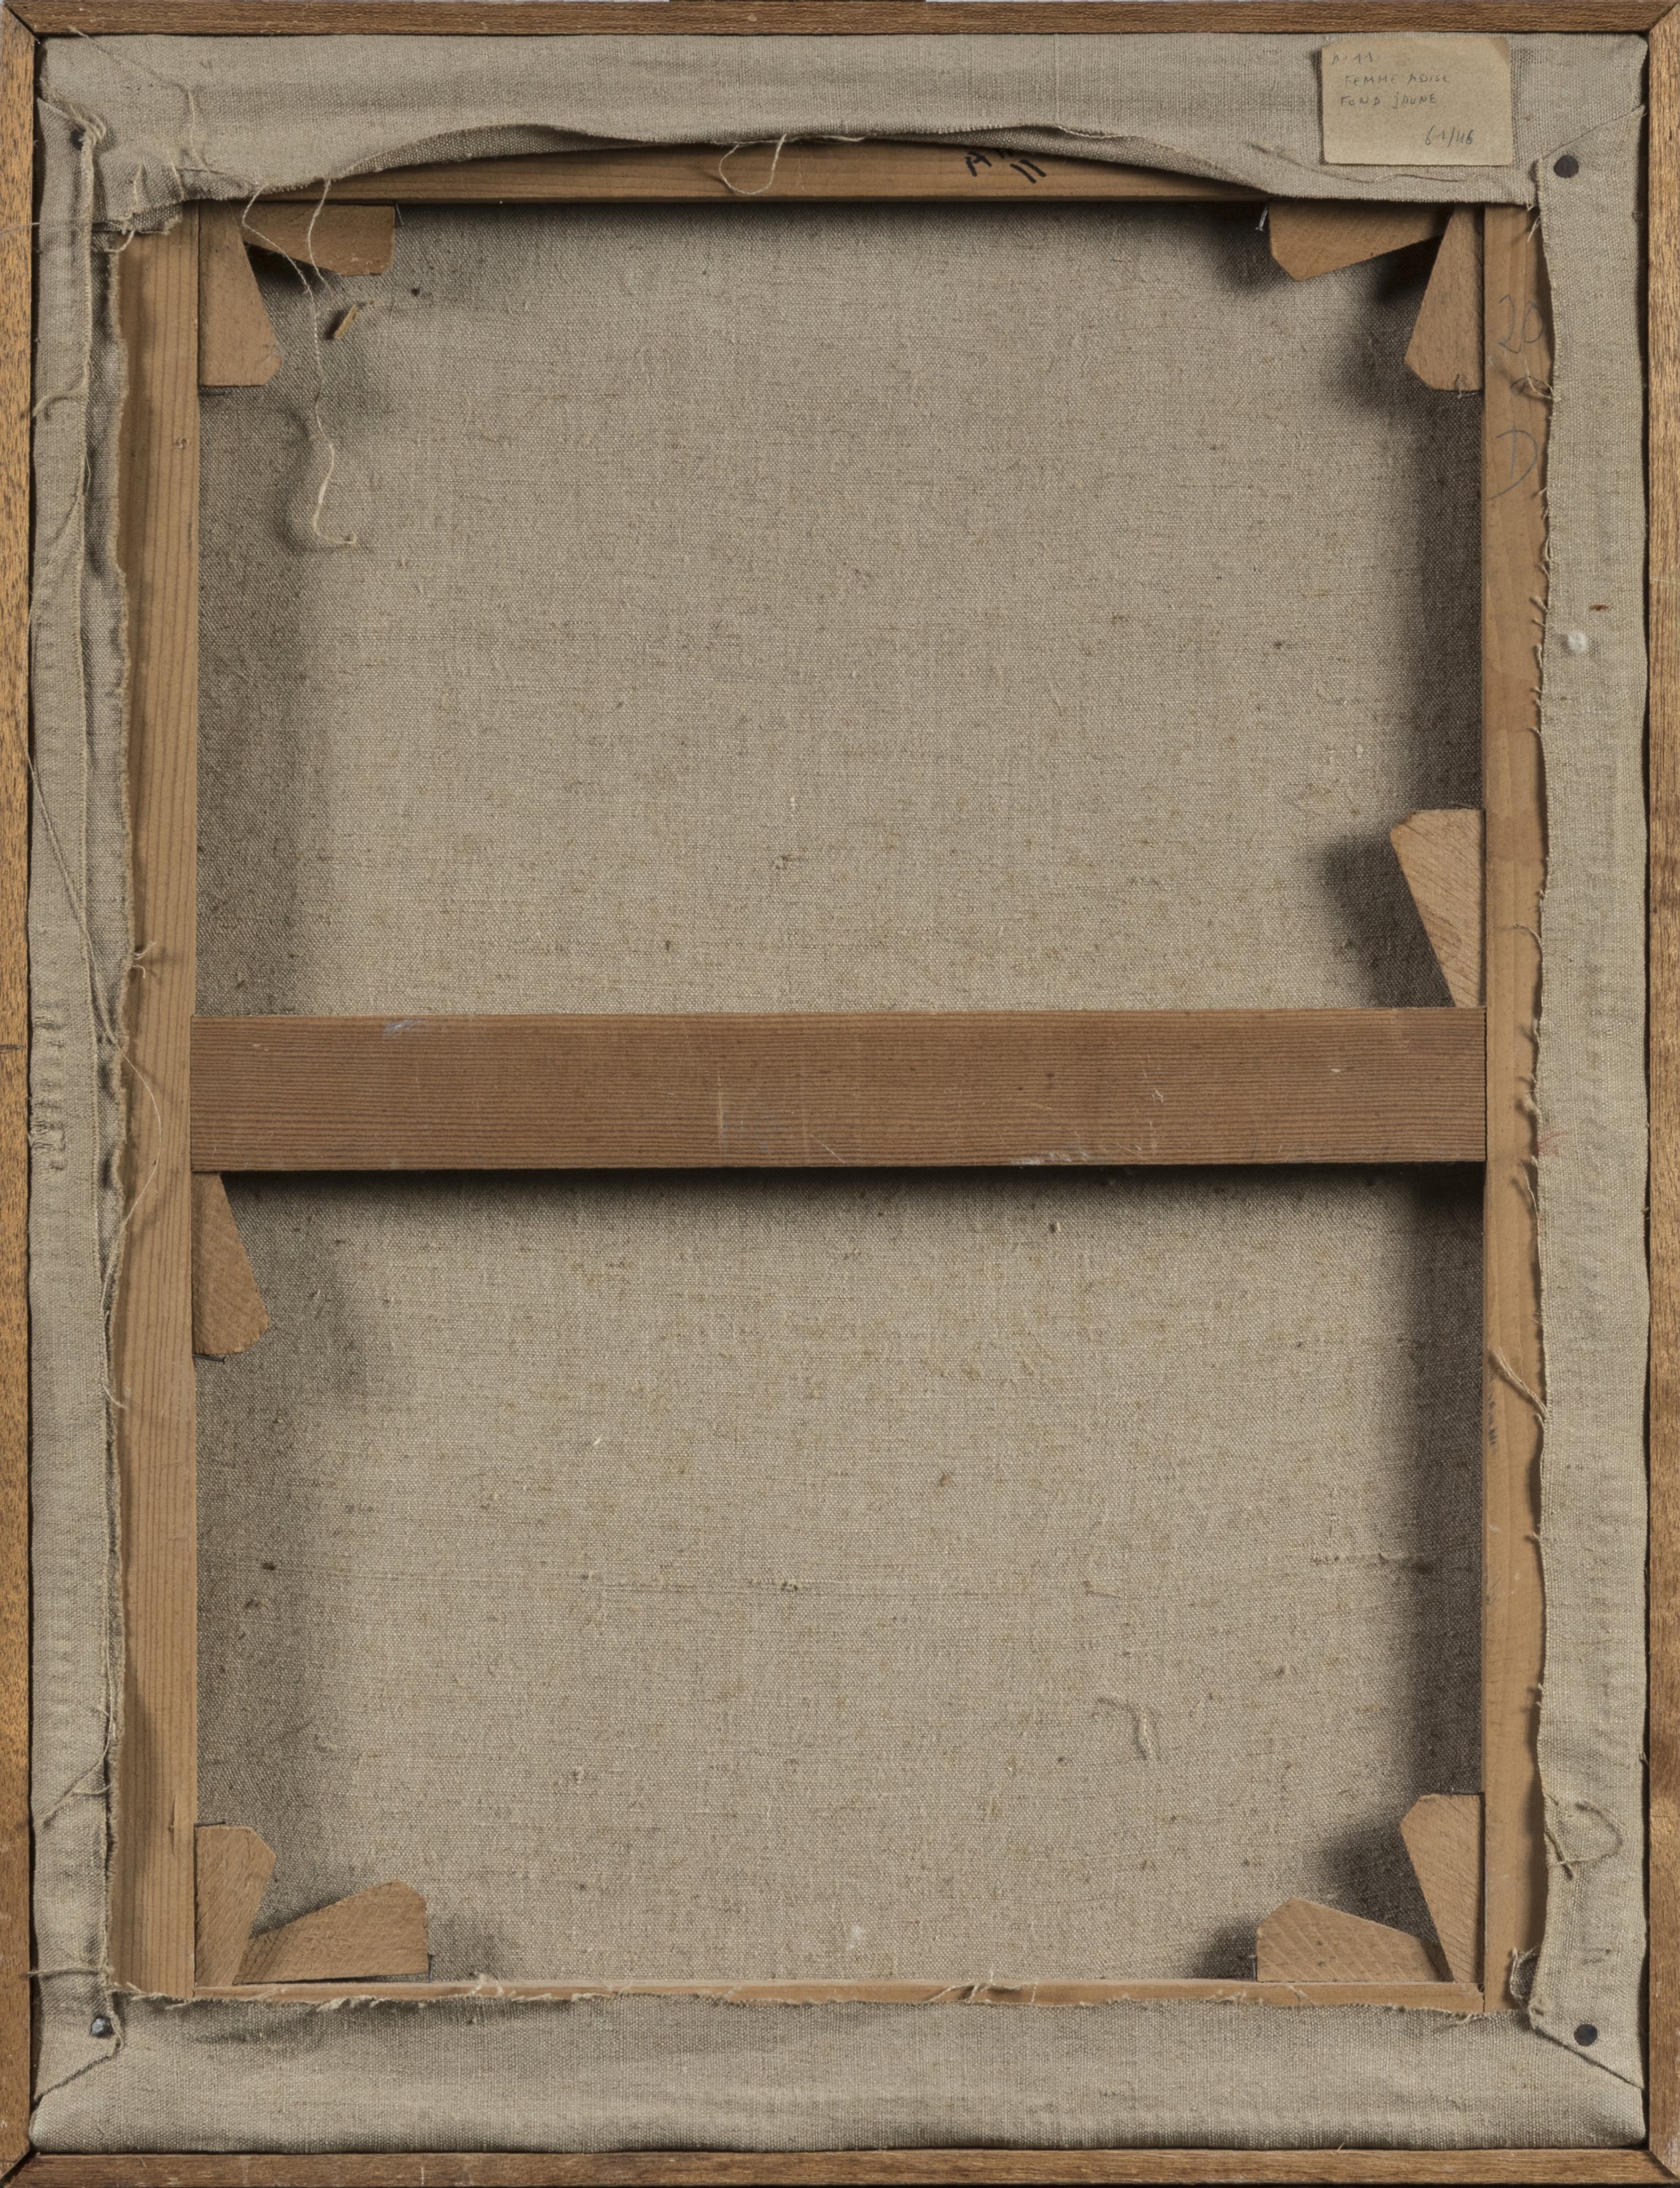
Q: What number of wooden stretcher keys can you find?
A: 10